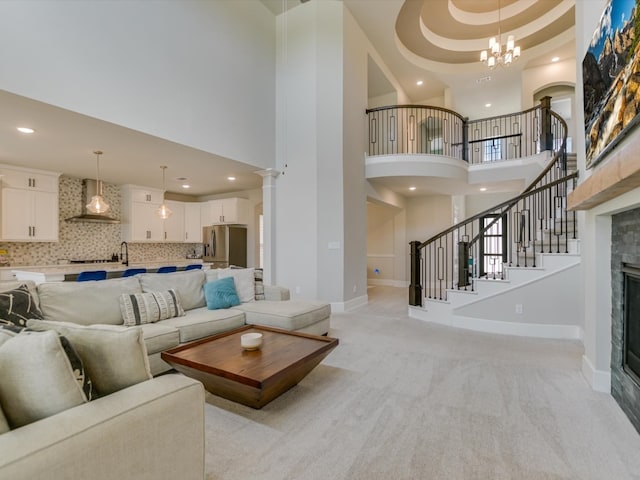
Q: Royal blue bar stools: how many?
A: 4